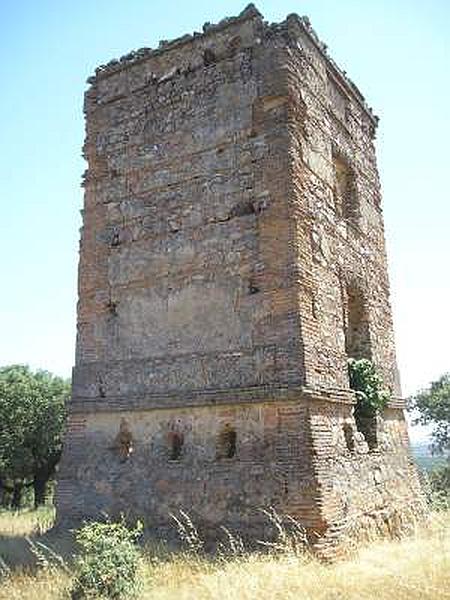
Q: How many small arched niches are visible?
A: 3